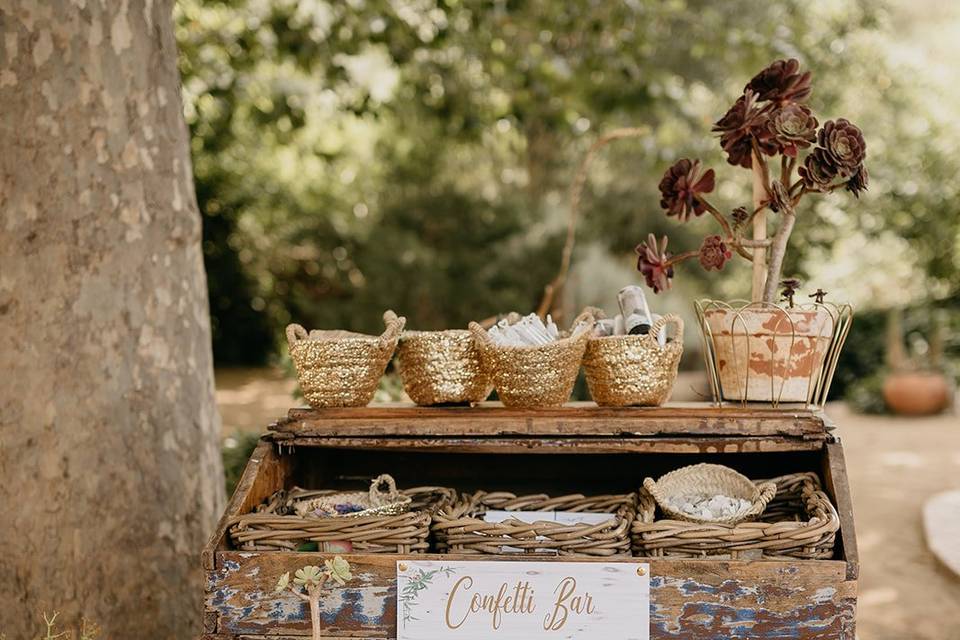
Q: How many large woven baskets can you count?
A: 3